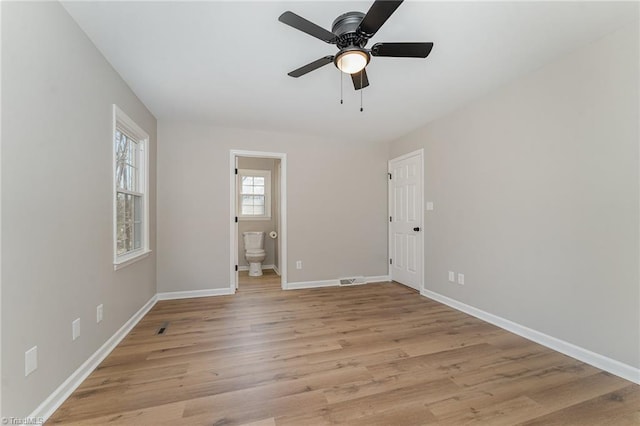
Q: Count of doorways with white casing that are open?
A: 1